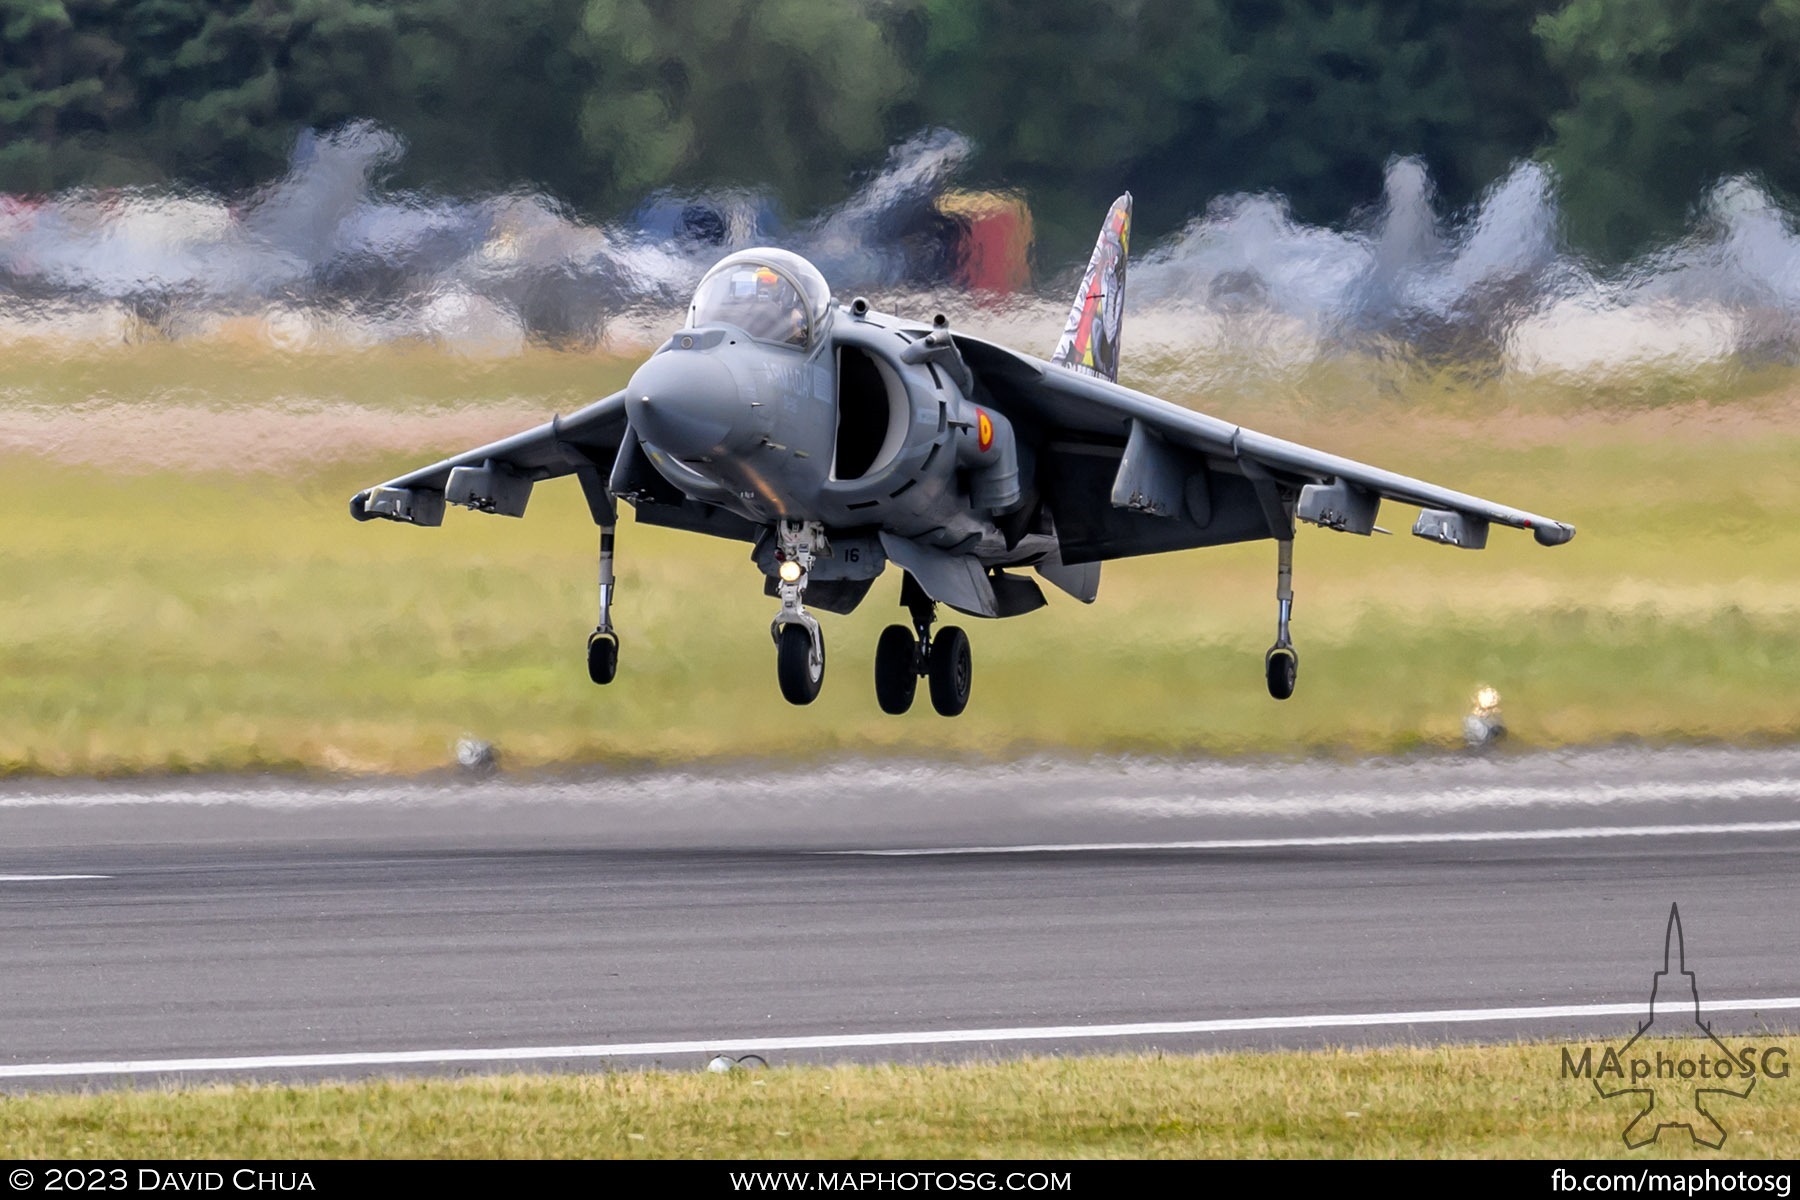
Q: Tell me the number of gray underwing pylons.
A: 6